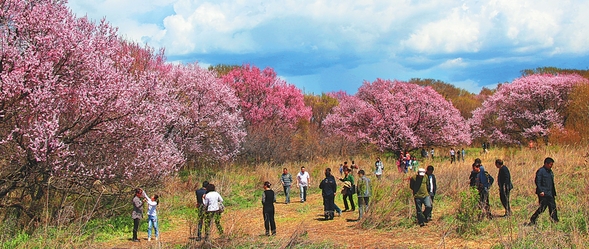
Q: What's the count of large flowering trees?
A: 5